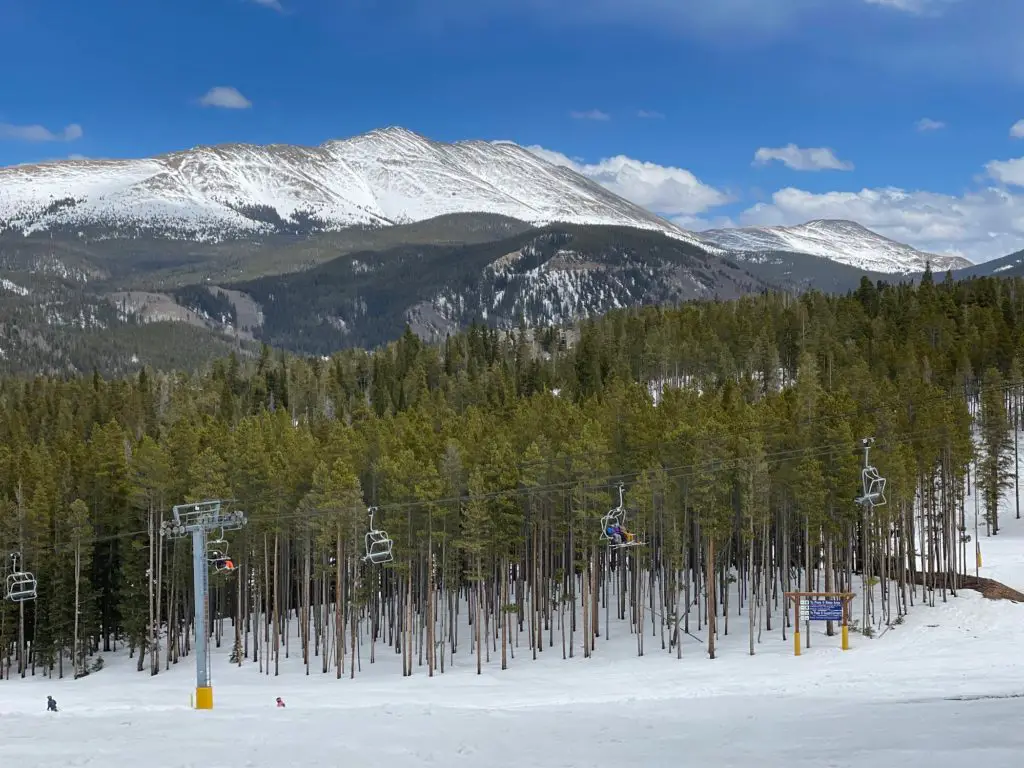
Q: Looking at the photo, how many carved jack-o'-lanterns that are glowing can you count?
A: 0